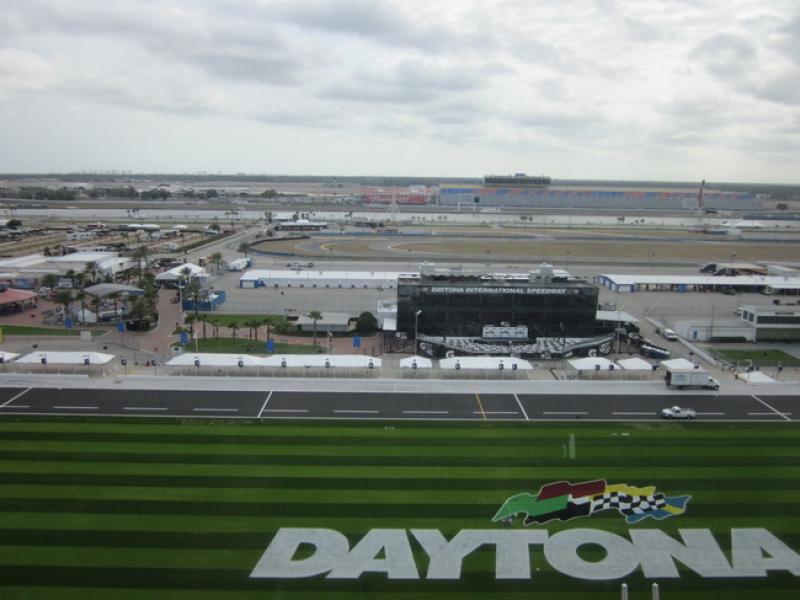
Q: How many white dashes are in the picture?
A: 12